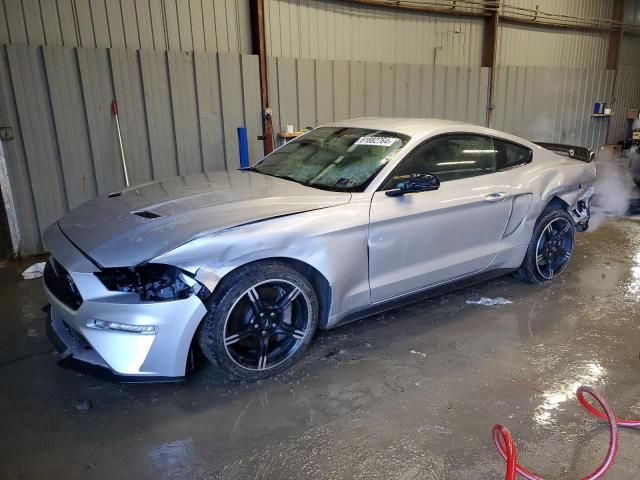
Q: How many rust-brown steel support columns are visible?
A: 3